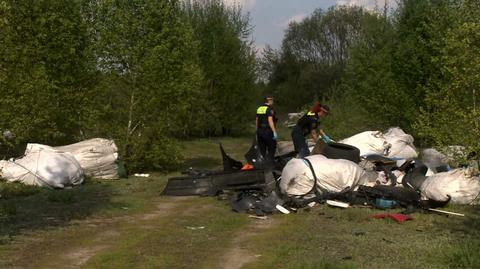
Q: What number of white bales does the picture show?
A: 6